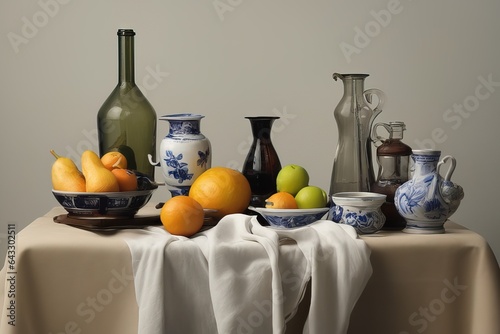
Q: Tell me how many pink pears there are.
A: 0